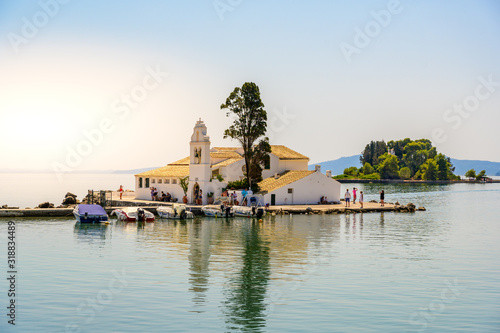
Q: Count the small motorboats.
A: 5